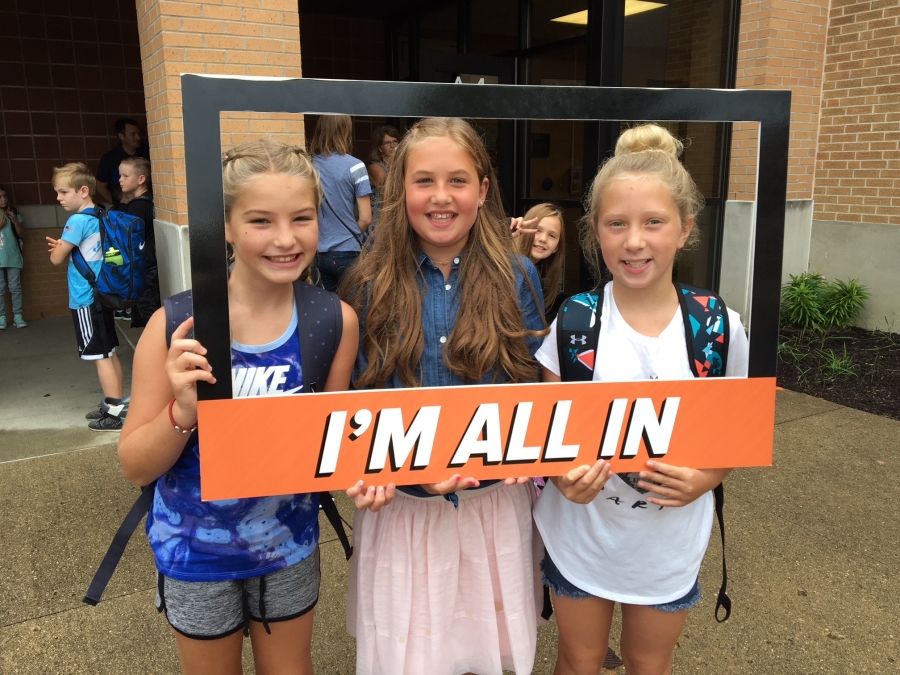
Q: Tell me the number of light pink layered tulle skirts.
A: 1